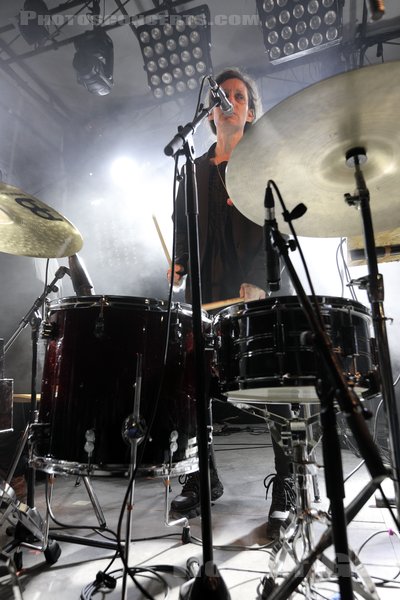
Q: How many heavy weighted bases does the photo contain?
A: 1